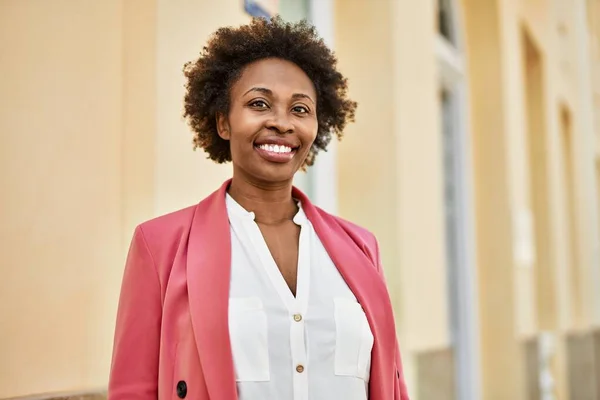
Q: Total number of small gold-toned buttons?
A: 2